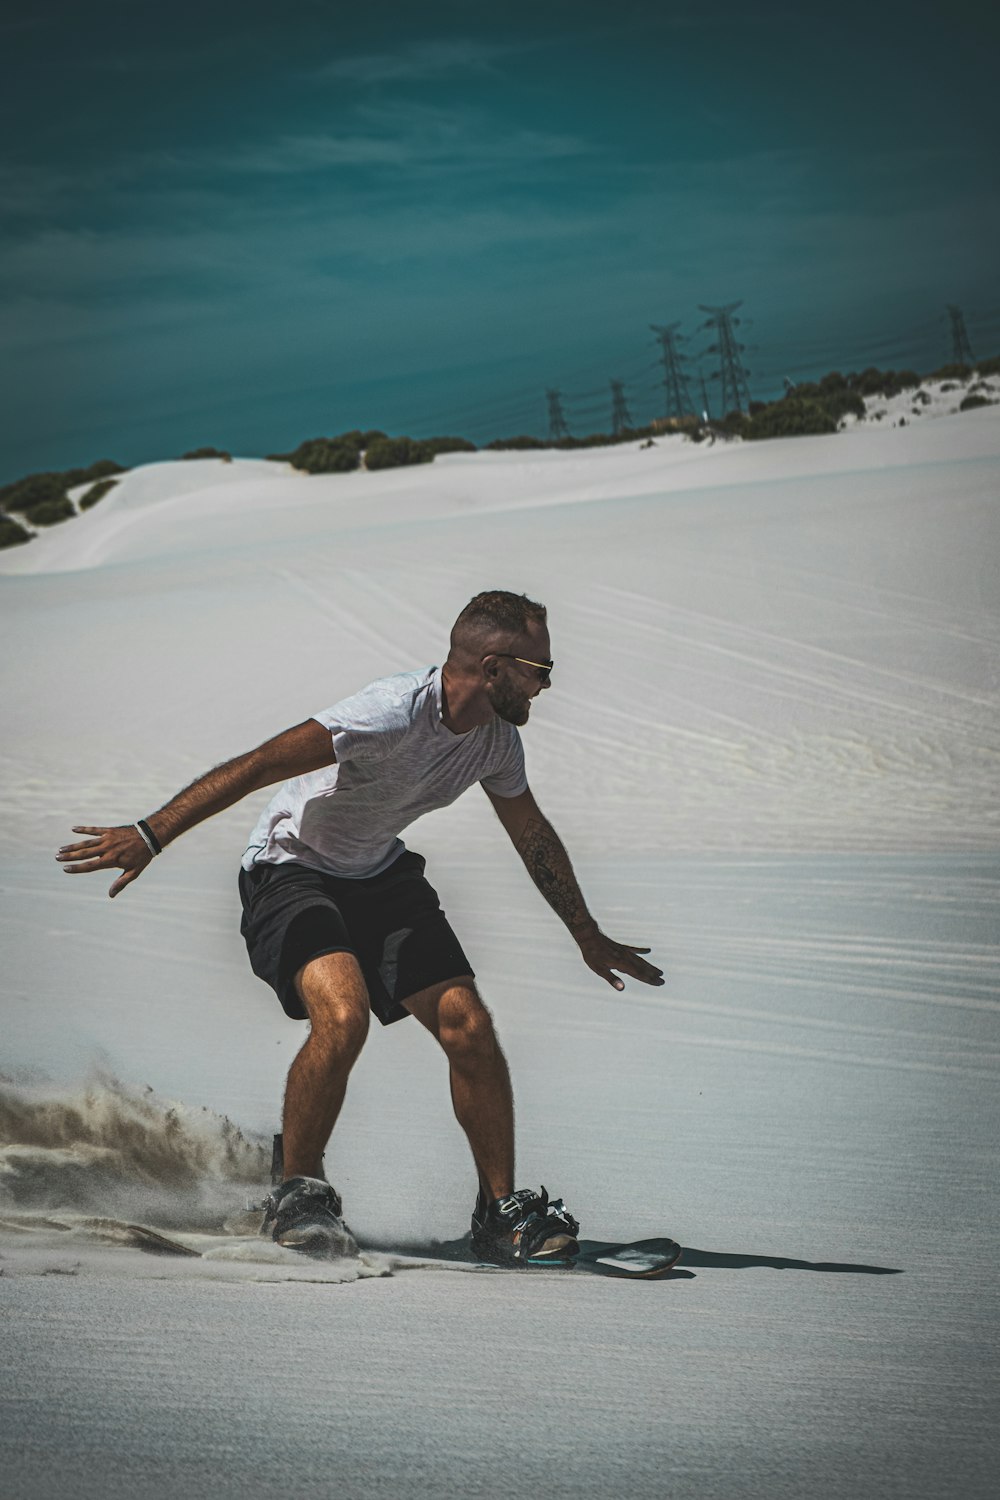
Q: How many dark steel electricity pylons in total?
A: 5